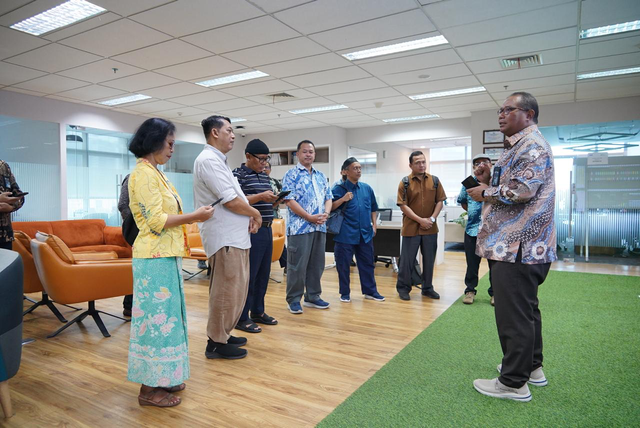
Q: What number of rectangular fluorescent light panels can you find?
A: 10